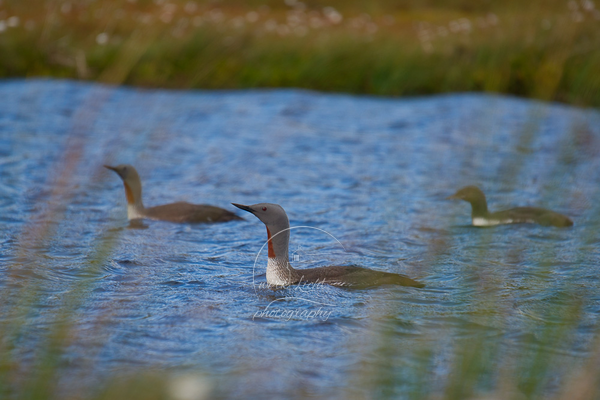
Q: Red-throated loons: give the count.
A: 3